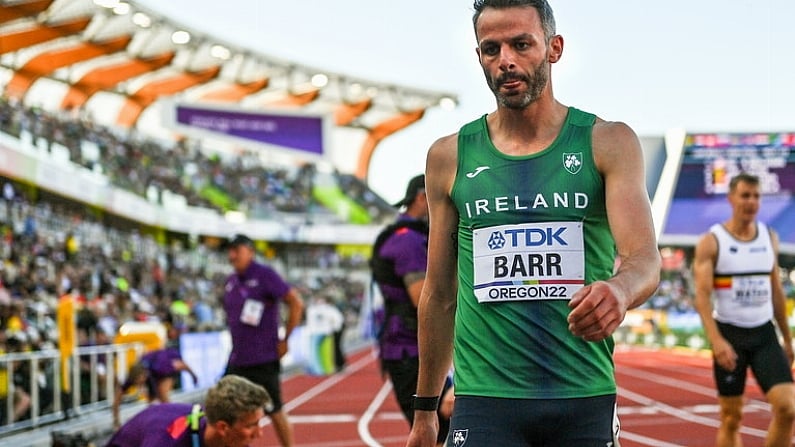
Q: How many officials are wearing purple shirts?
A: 4